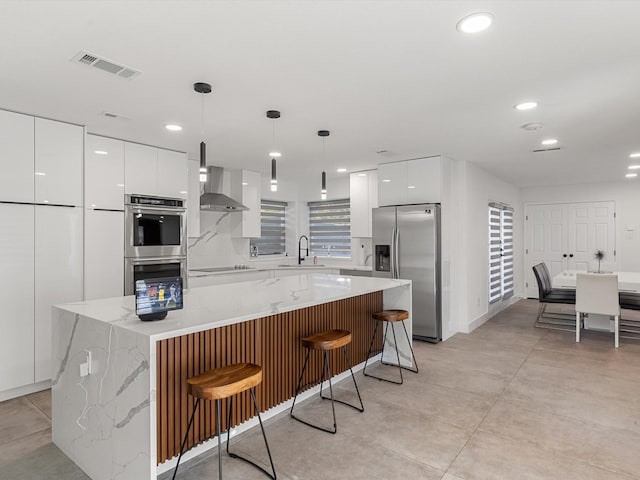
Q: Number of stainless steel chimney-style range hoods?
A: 1